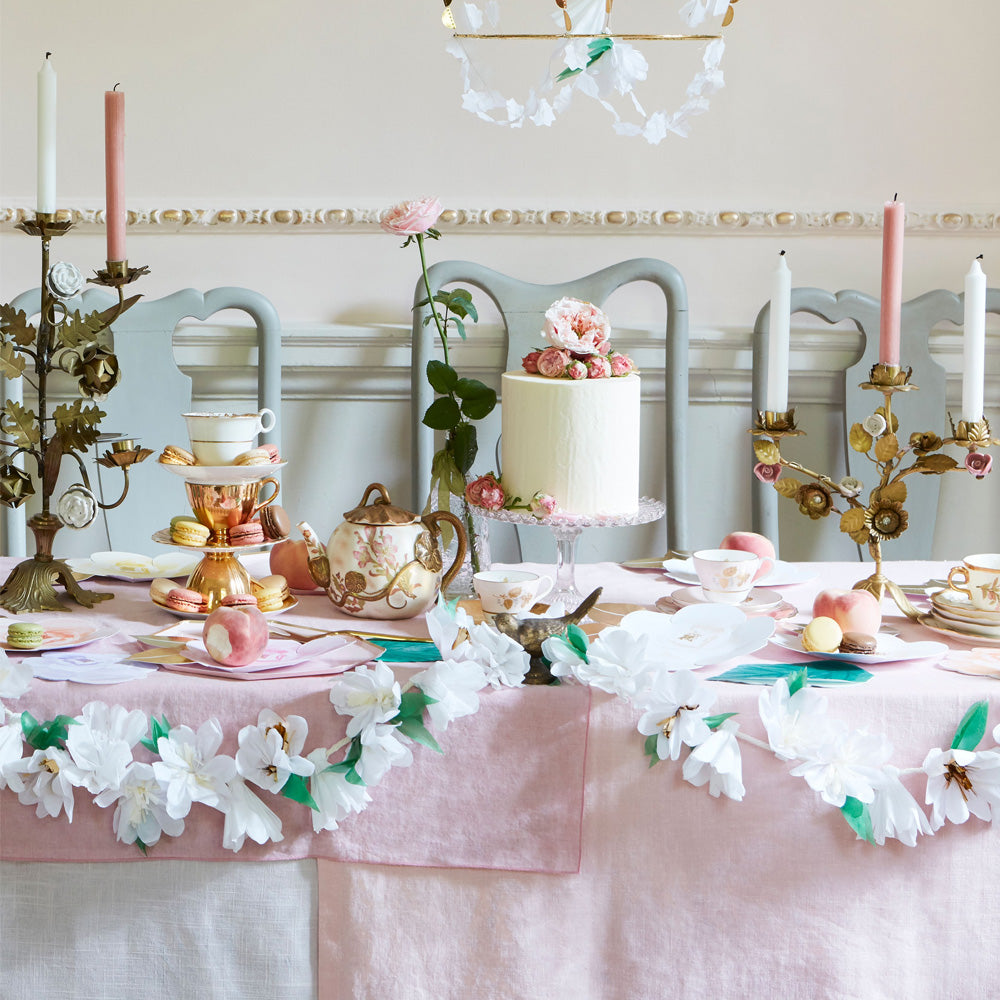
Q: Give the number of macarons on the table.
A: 15